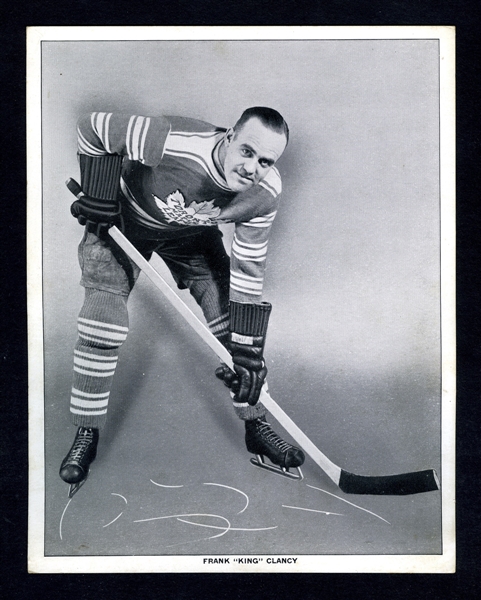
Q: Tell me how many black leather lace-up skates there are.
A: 2